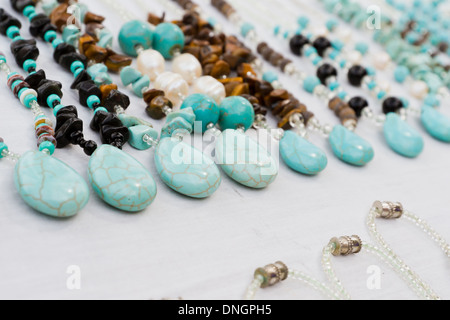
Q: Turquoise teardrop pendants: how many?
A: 8